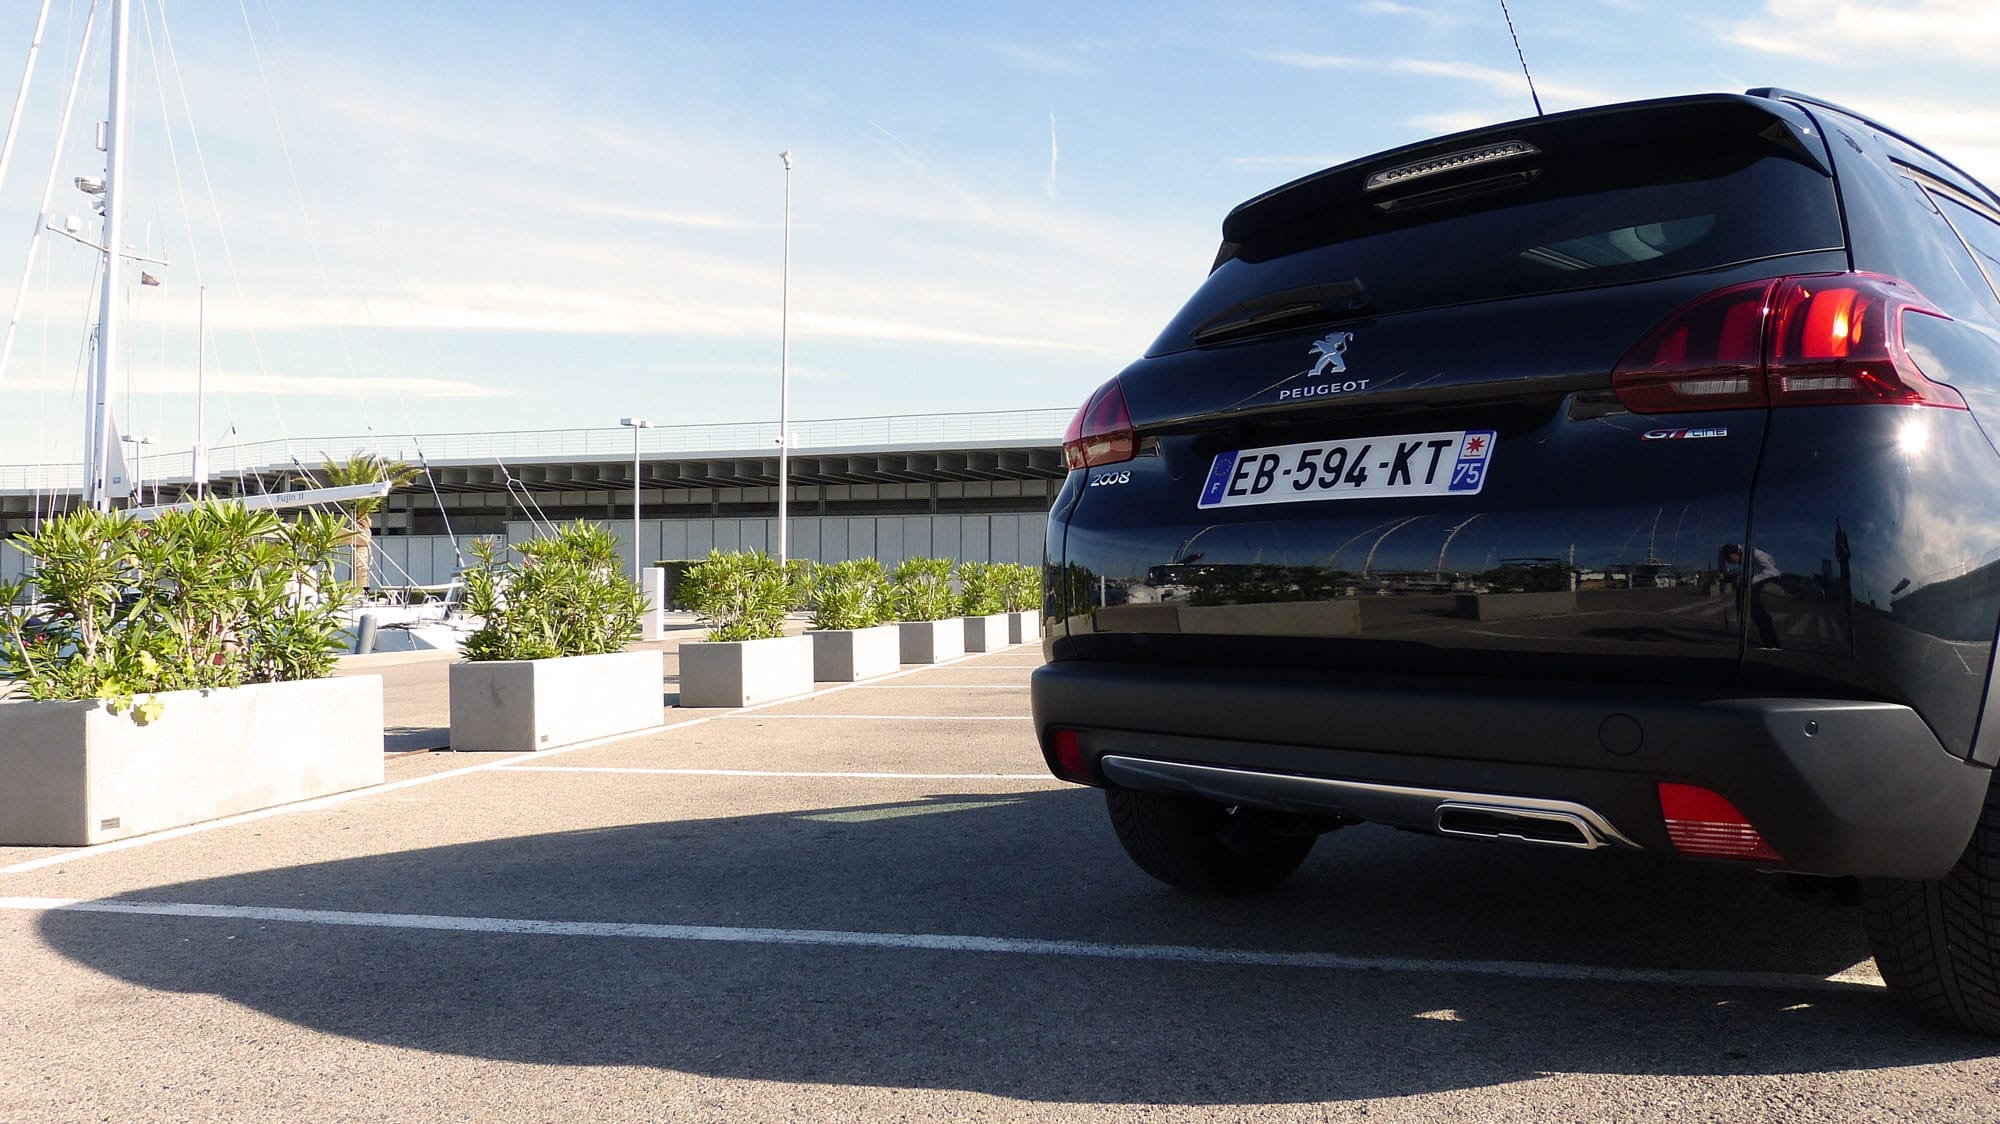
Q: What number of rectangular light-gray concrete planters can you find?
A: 7